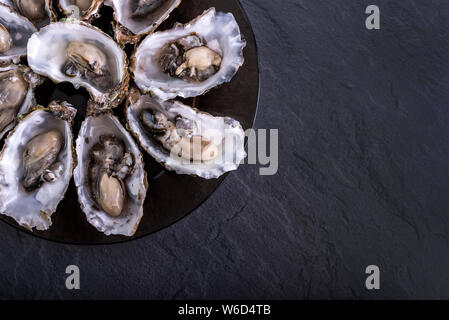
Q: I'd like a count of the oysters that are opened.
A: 10